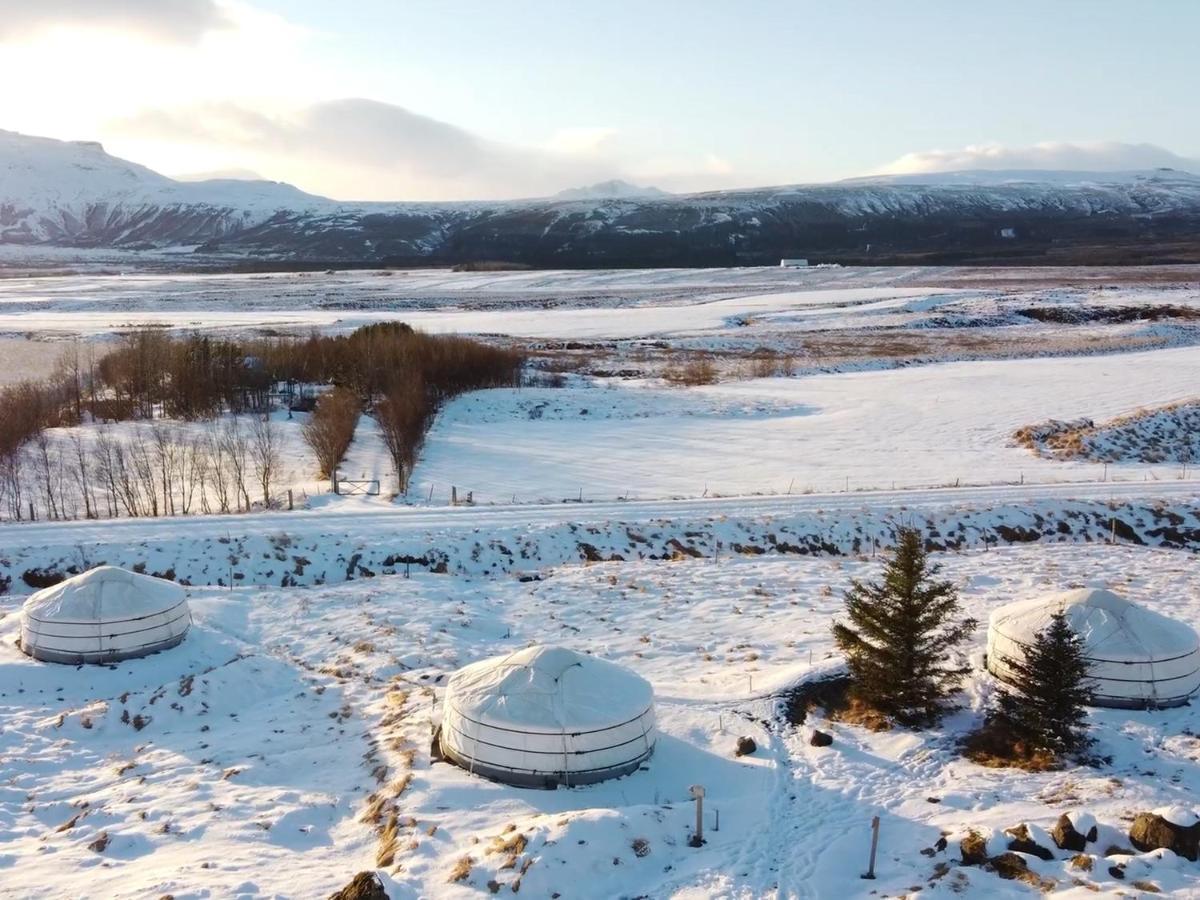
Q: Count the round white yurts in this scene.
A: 3